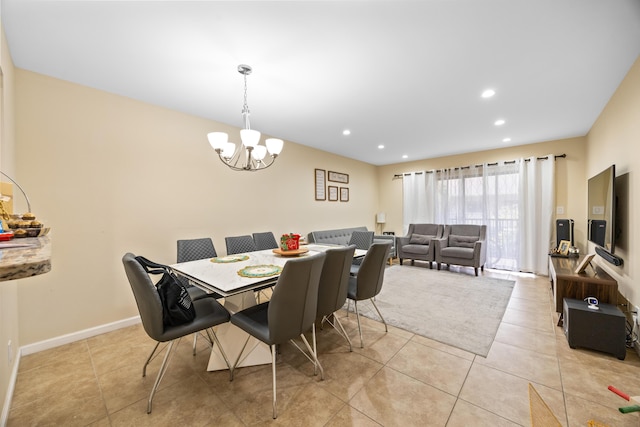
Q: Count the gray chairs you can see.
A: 10